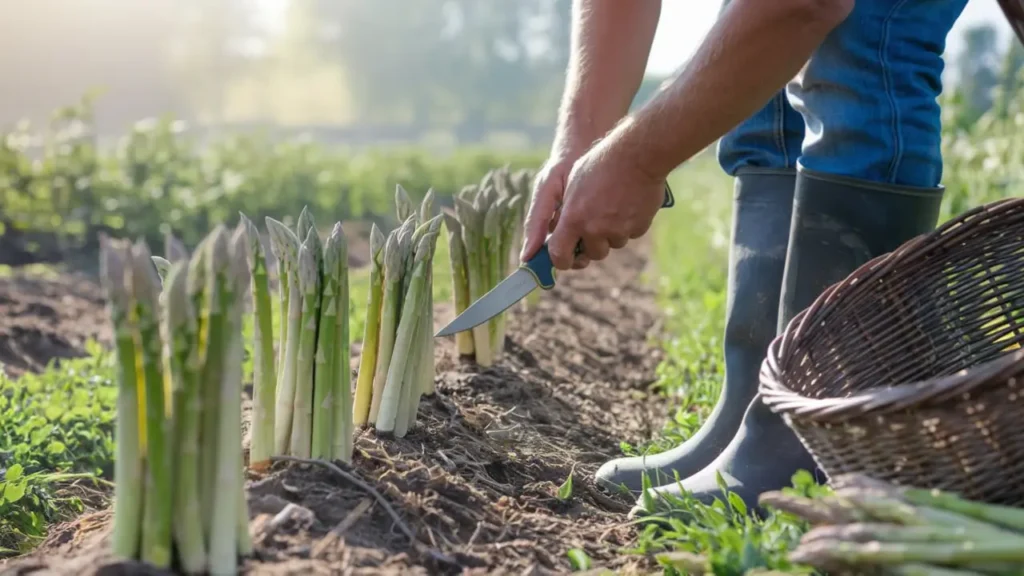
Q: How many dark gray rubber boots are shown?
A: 2